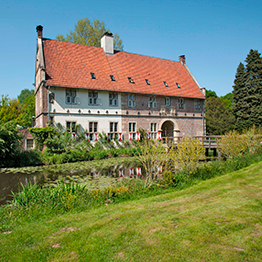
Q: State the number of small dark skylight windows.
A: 6